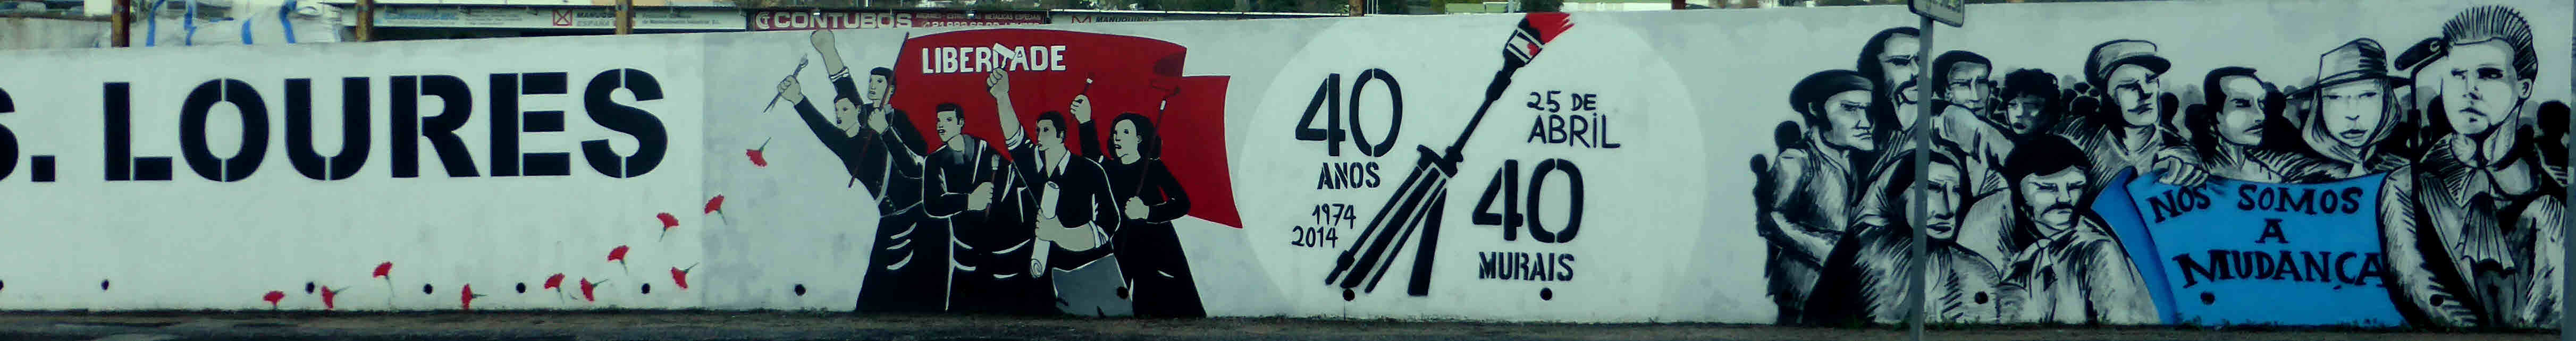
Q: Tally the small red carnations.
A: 11